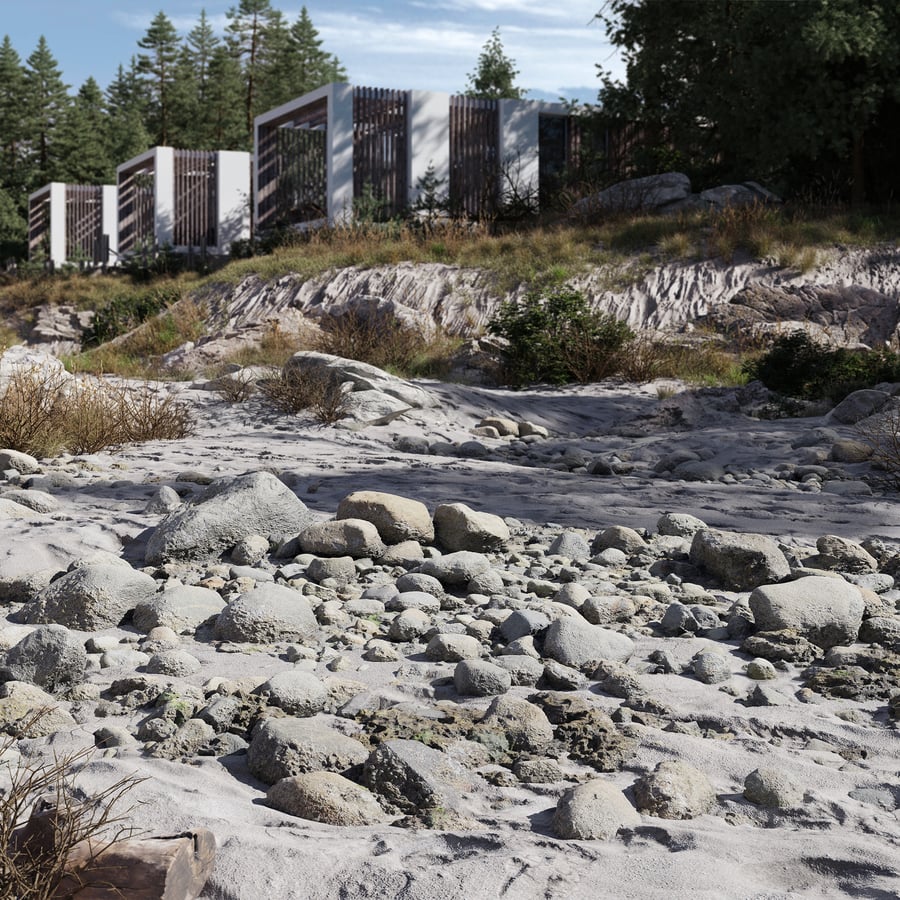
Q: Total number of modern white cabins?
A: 3